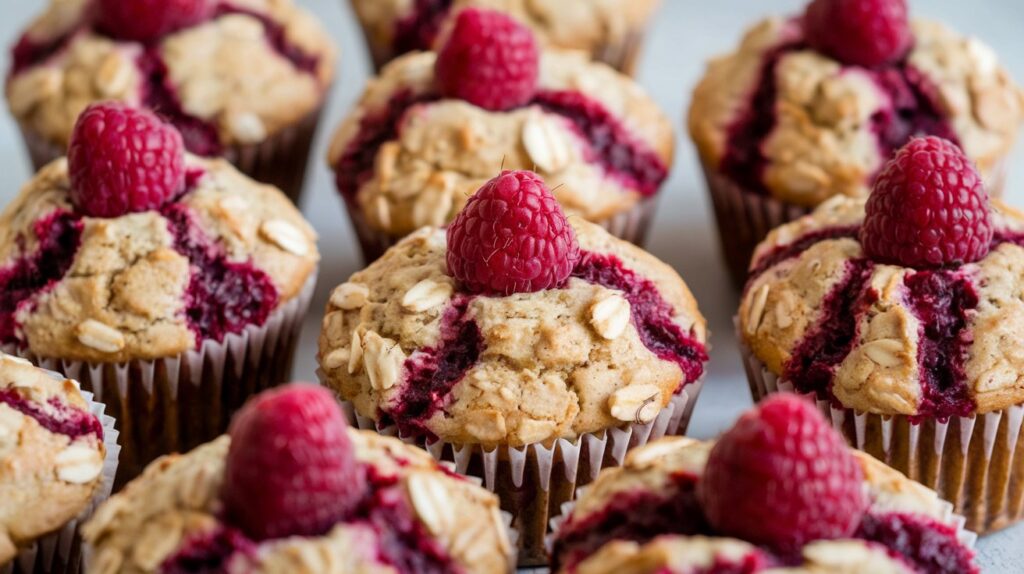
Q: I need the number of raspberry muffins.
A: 10